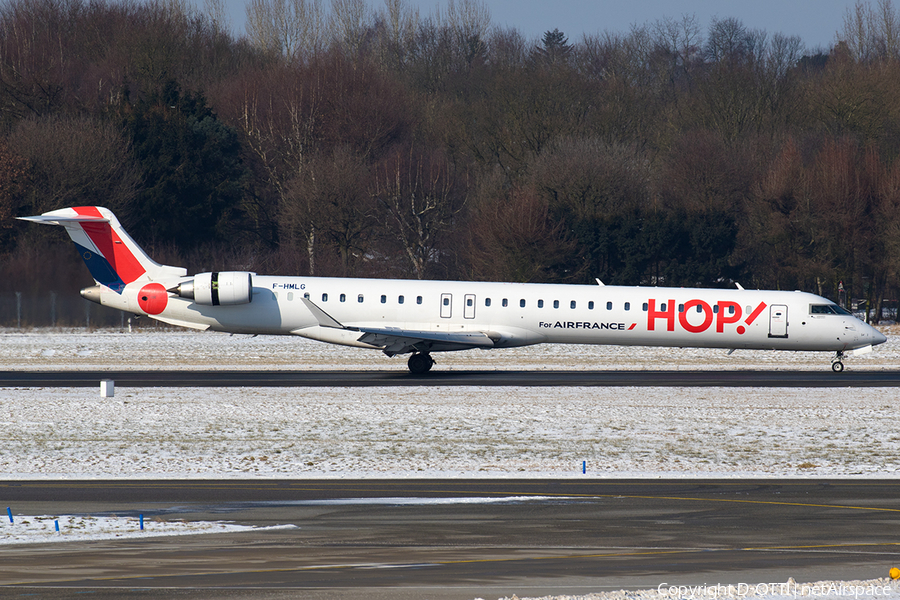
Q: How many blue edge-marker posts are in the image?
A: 4